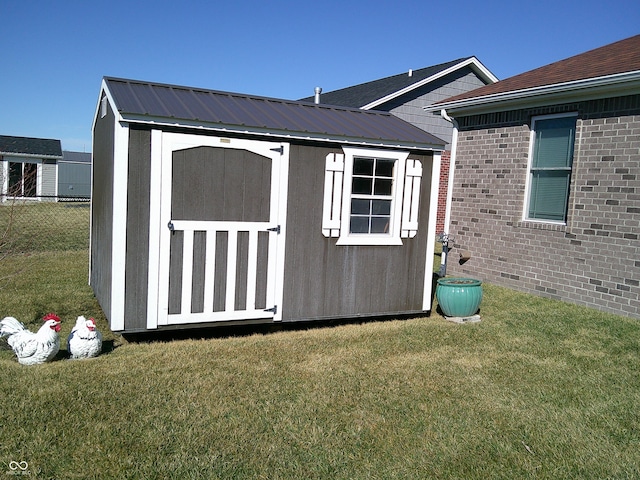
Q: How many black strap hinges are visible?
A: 3